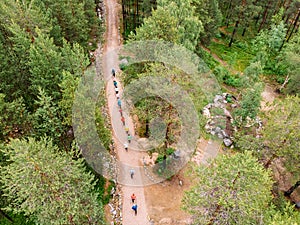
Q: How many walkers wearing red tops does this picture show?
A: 3